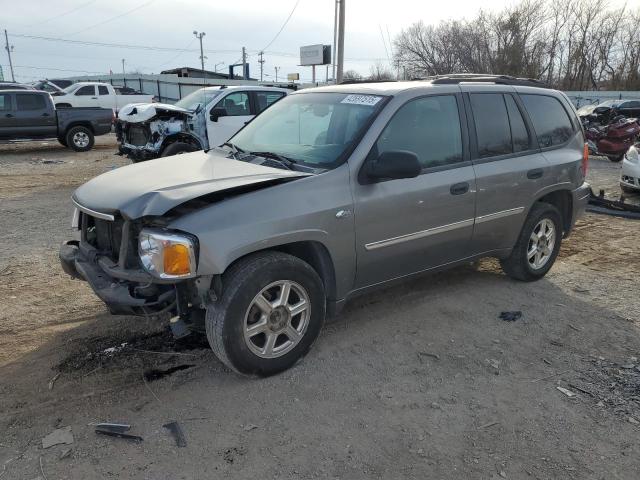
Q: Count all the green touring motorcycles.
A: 0